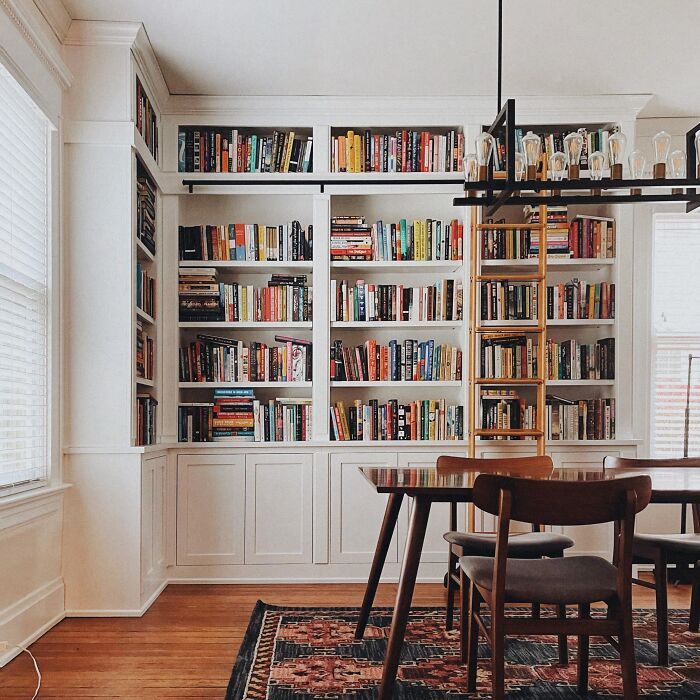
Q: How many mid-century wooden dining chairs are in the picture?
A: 3